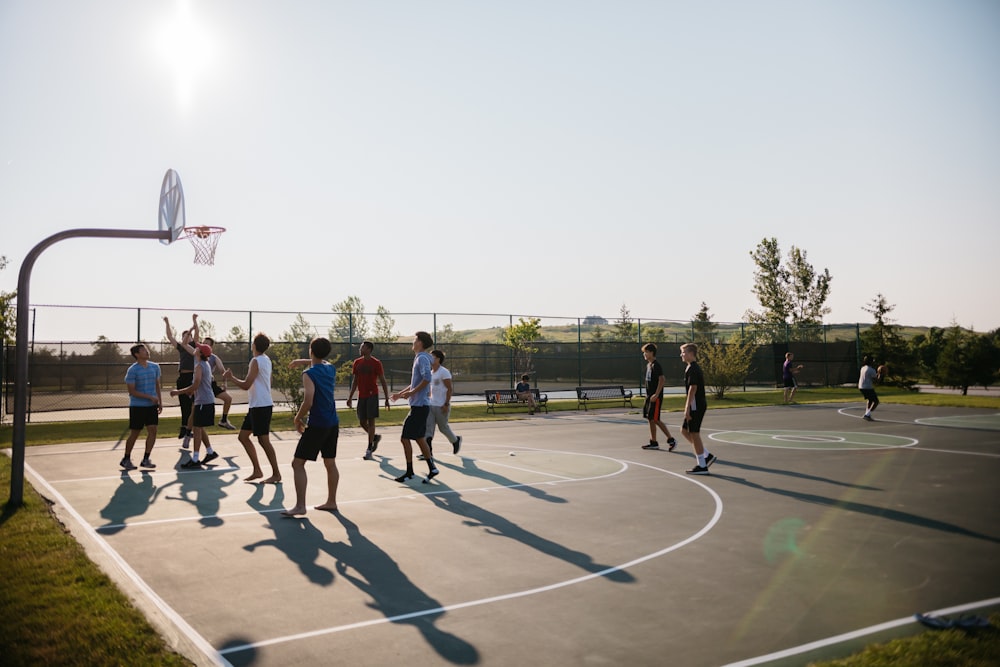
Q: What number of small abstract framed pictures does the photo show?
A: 0